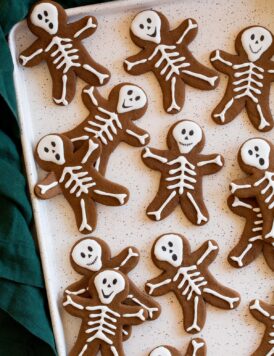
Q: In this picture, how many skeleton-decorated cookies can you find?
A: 13